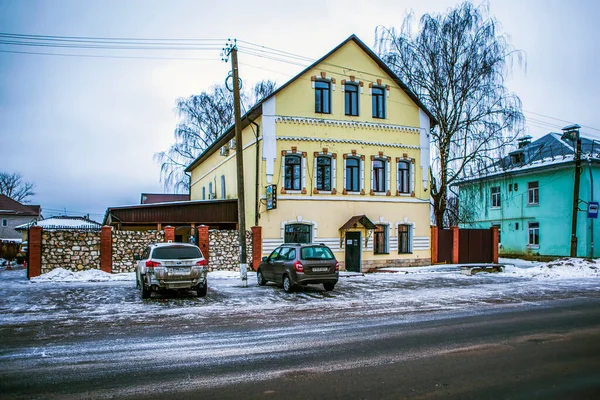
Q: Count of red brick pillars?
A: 8